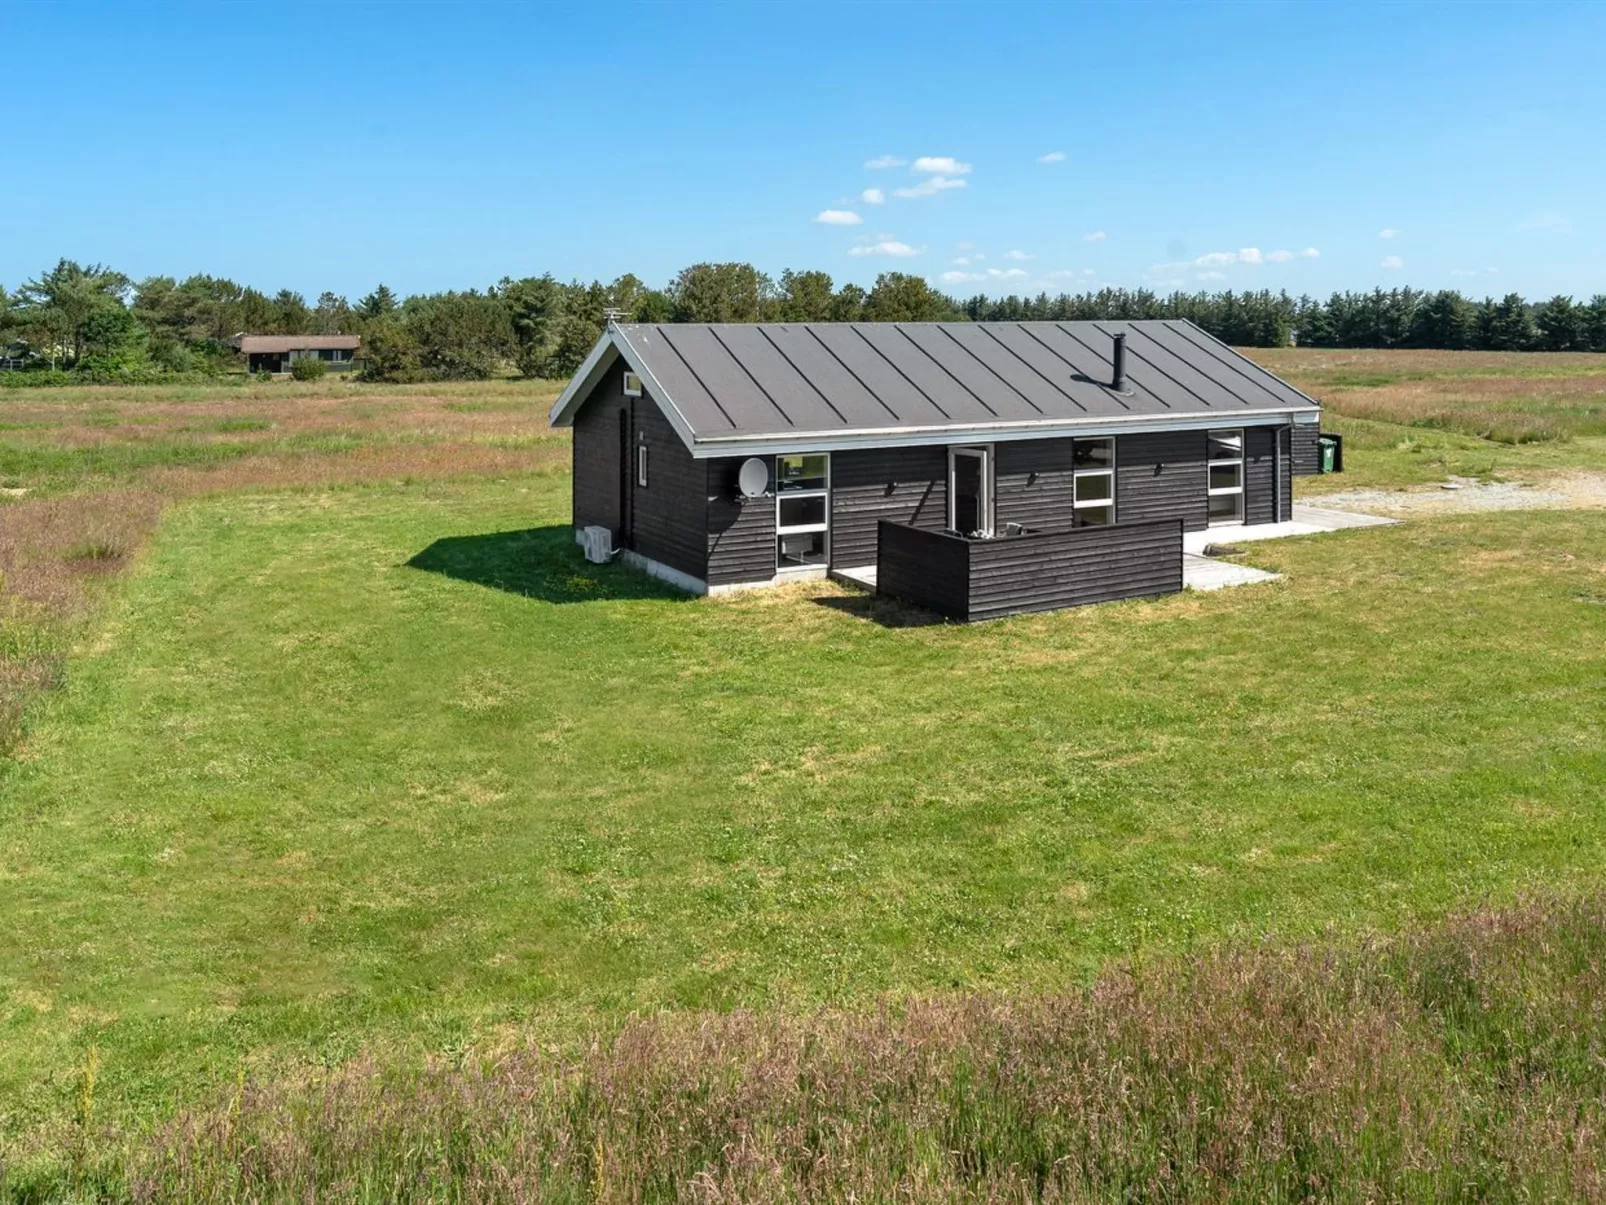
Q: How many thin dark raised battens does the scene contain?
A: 13